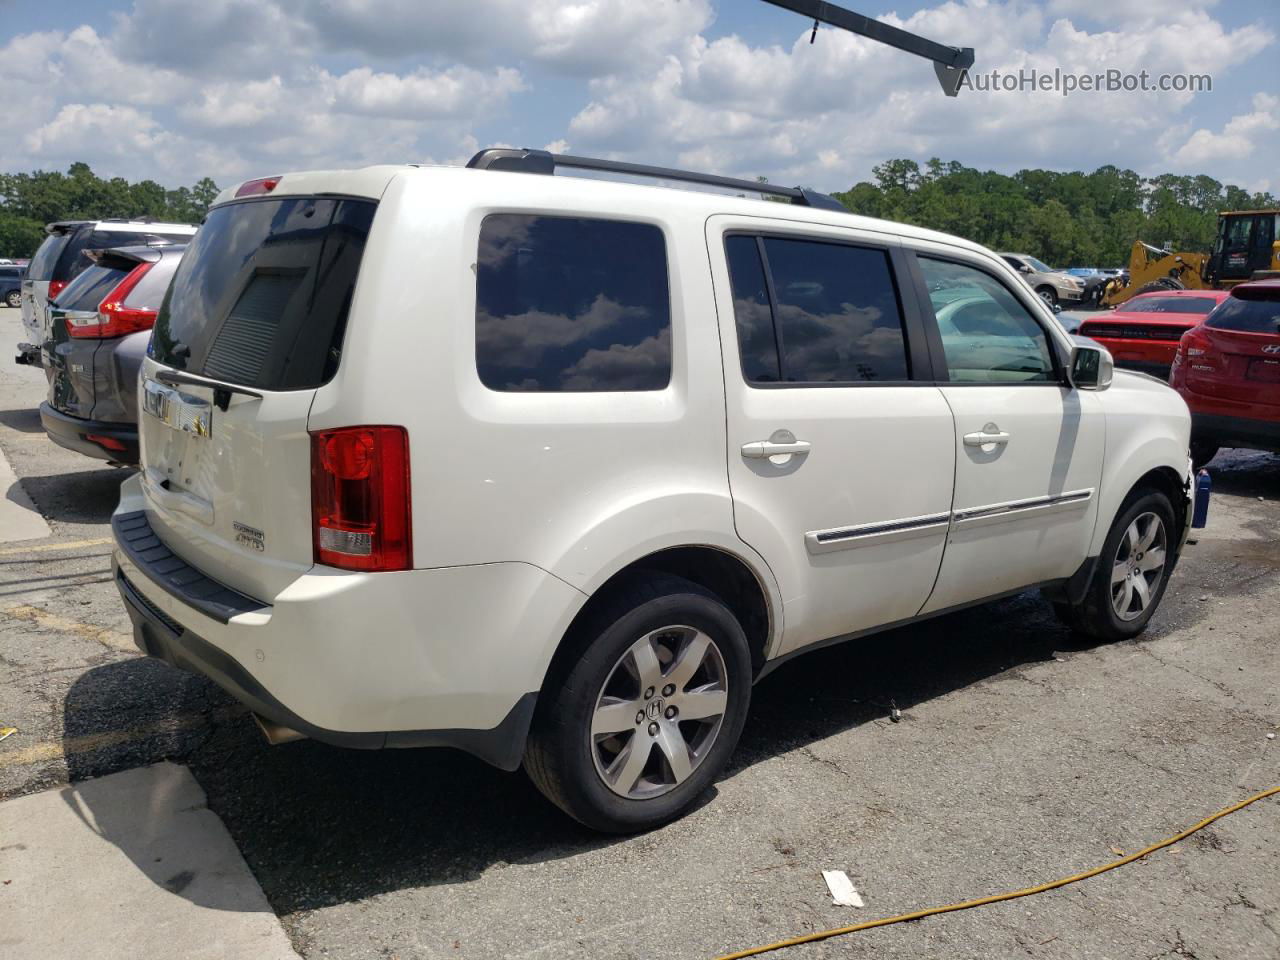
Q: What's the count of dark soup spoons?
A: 0